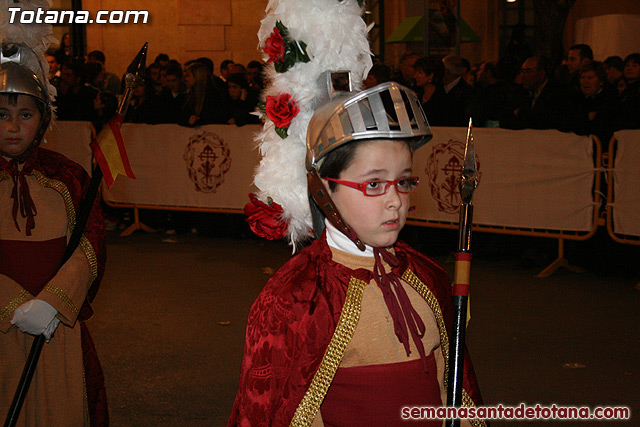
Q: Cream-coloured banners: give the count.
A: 4